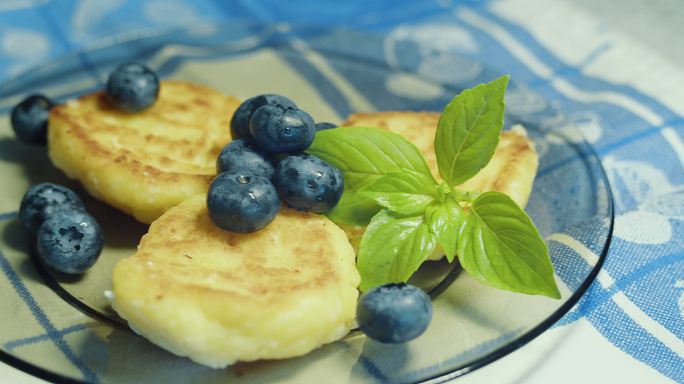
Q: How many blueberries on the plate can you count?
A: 11